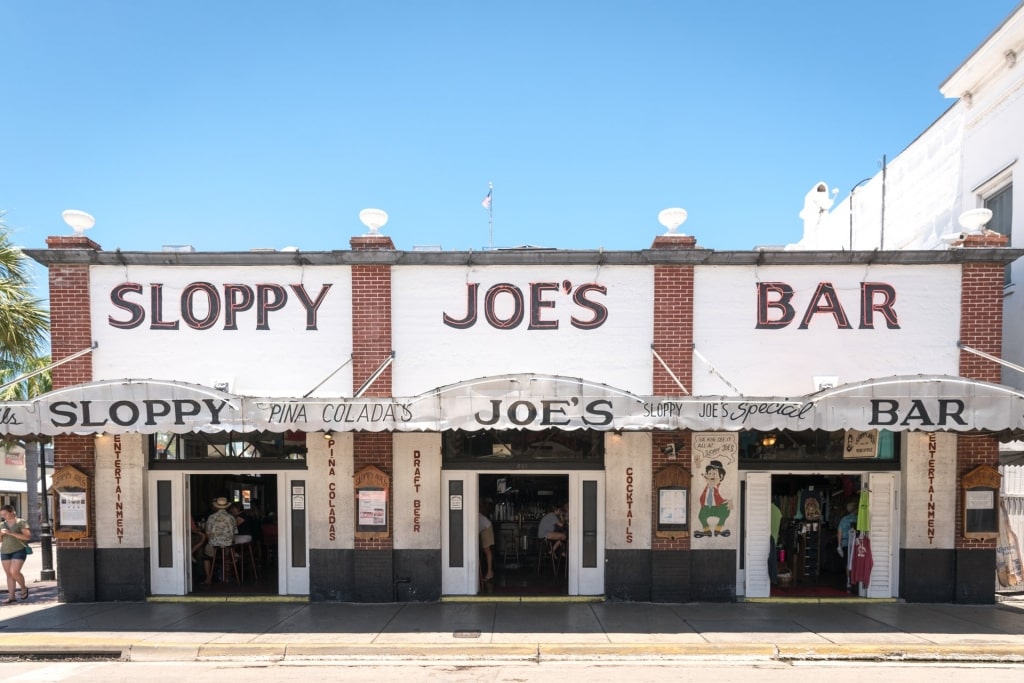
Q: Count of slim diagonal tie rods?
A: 6